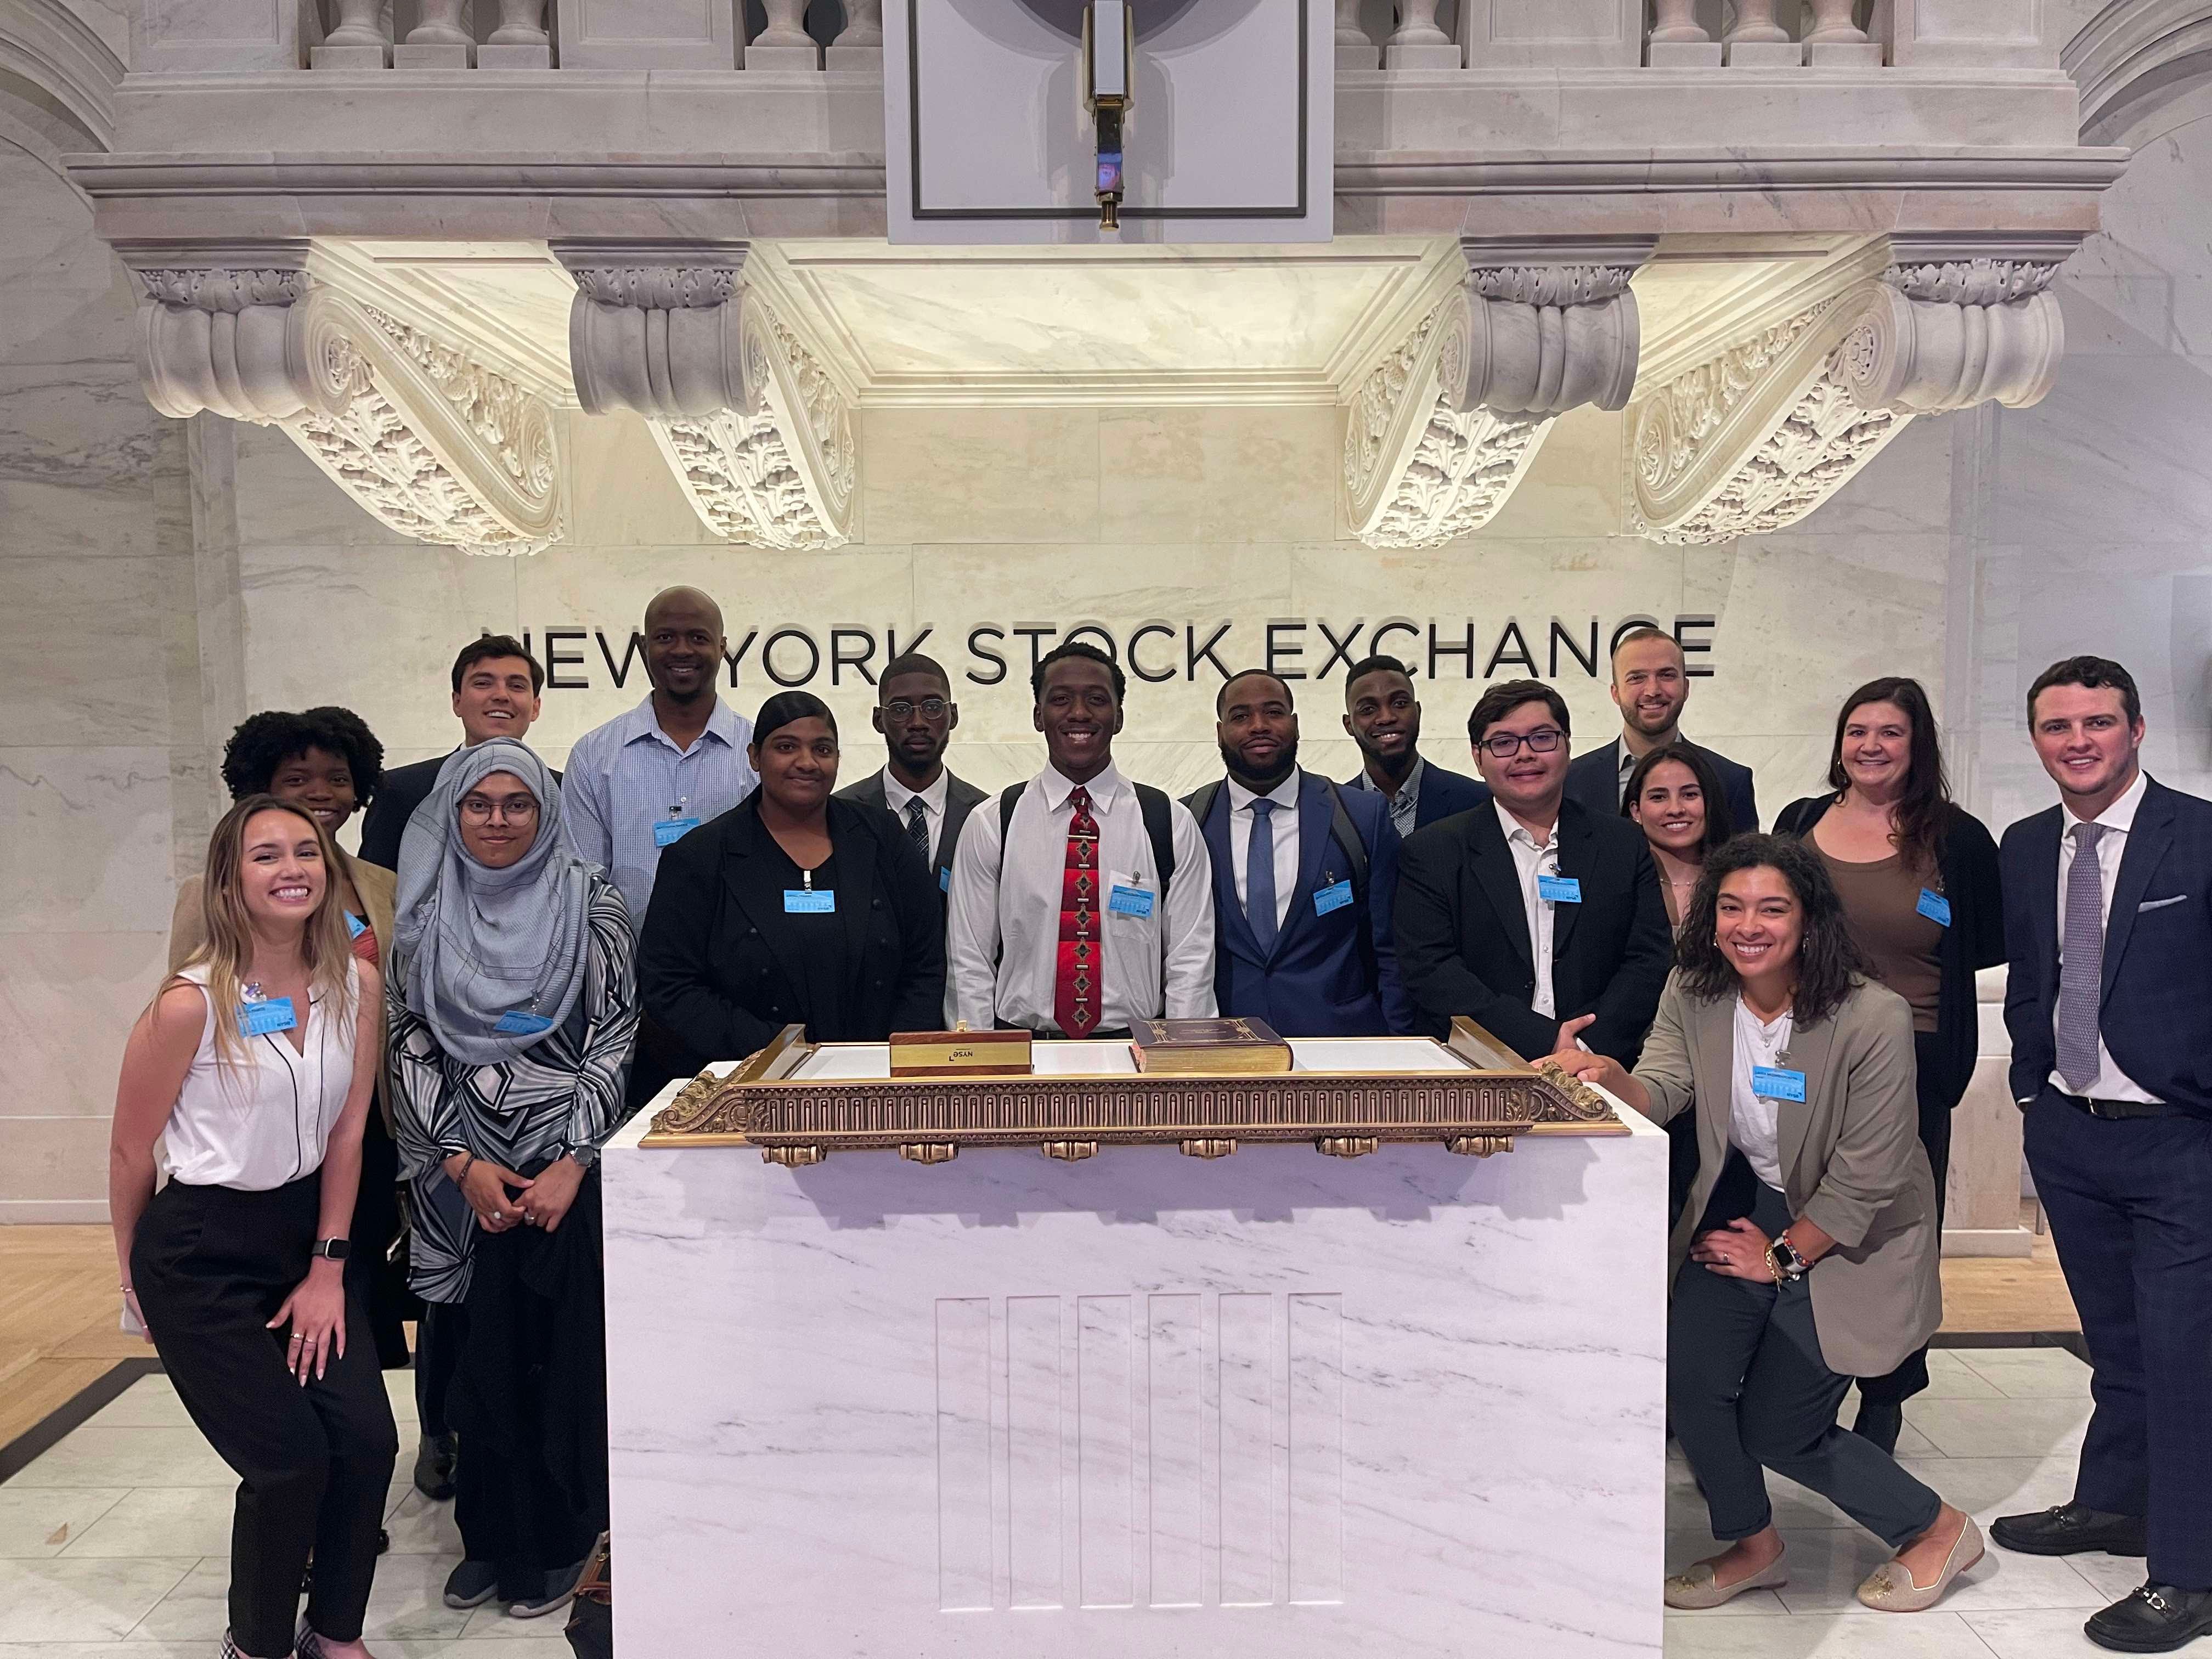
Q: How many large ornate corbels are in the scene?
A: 4